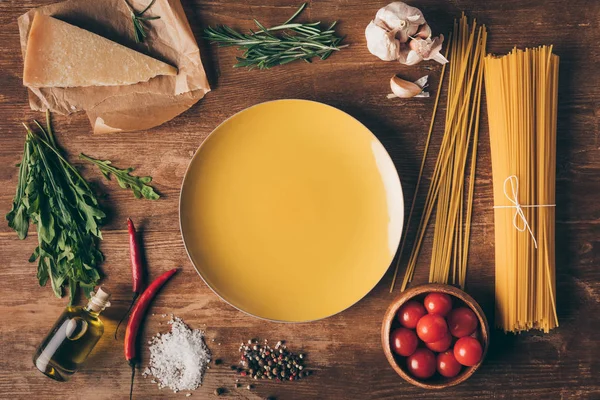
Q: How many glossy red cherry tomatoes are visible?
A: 9